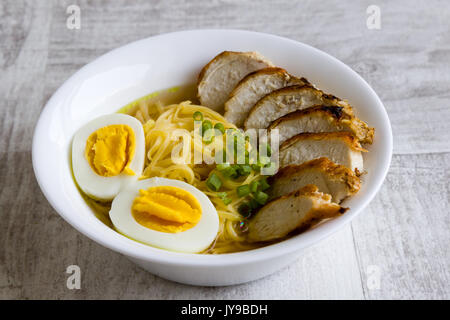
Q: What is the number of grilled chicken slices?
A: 7